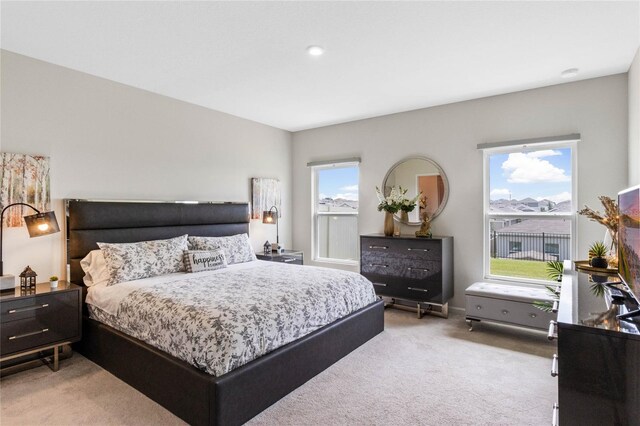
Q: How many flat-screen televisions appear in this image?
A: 1